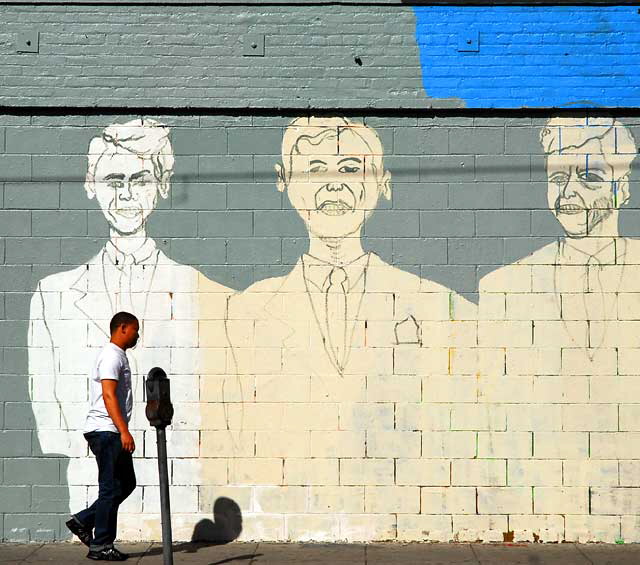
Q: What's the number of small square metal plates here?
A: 3